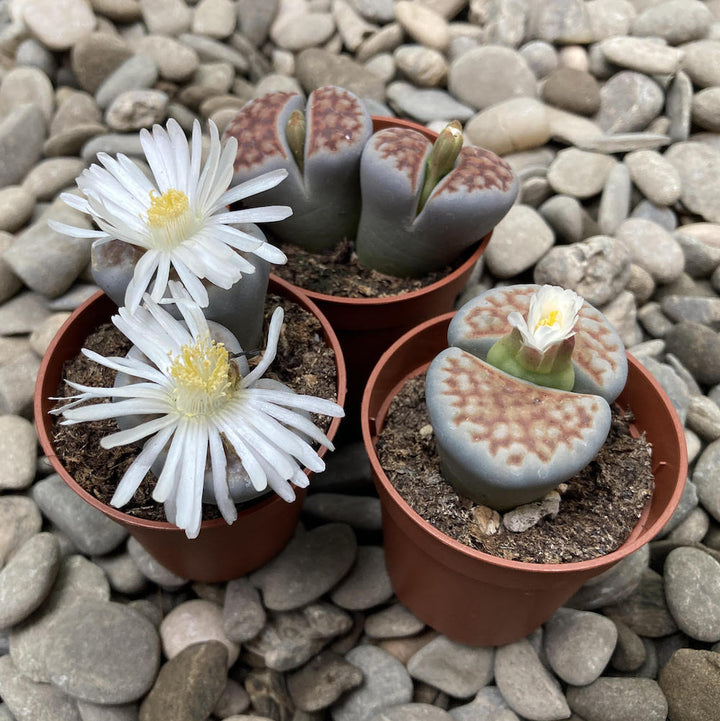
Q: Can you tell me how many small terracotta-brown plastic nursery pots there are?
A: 3